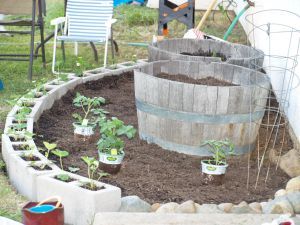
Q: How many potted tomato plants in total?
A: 3